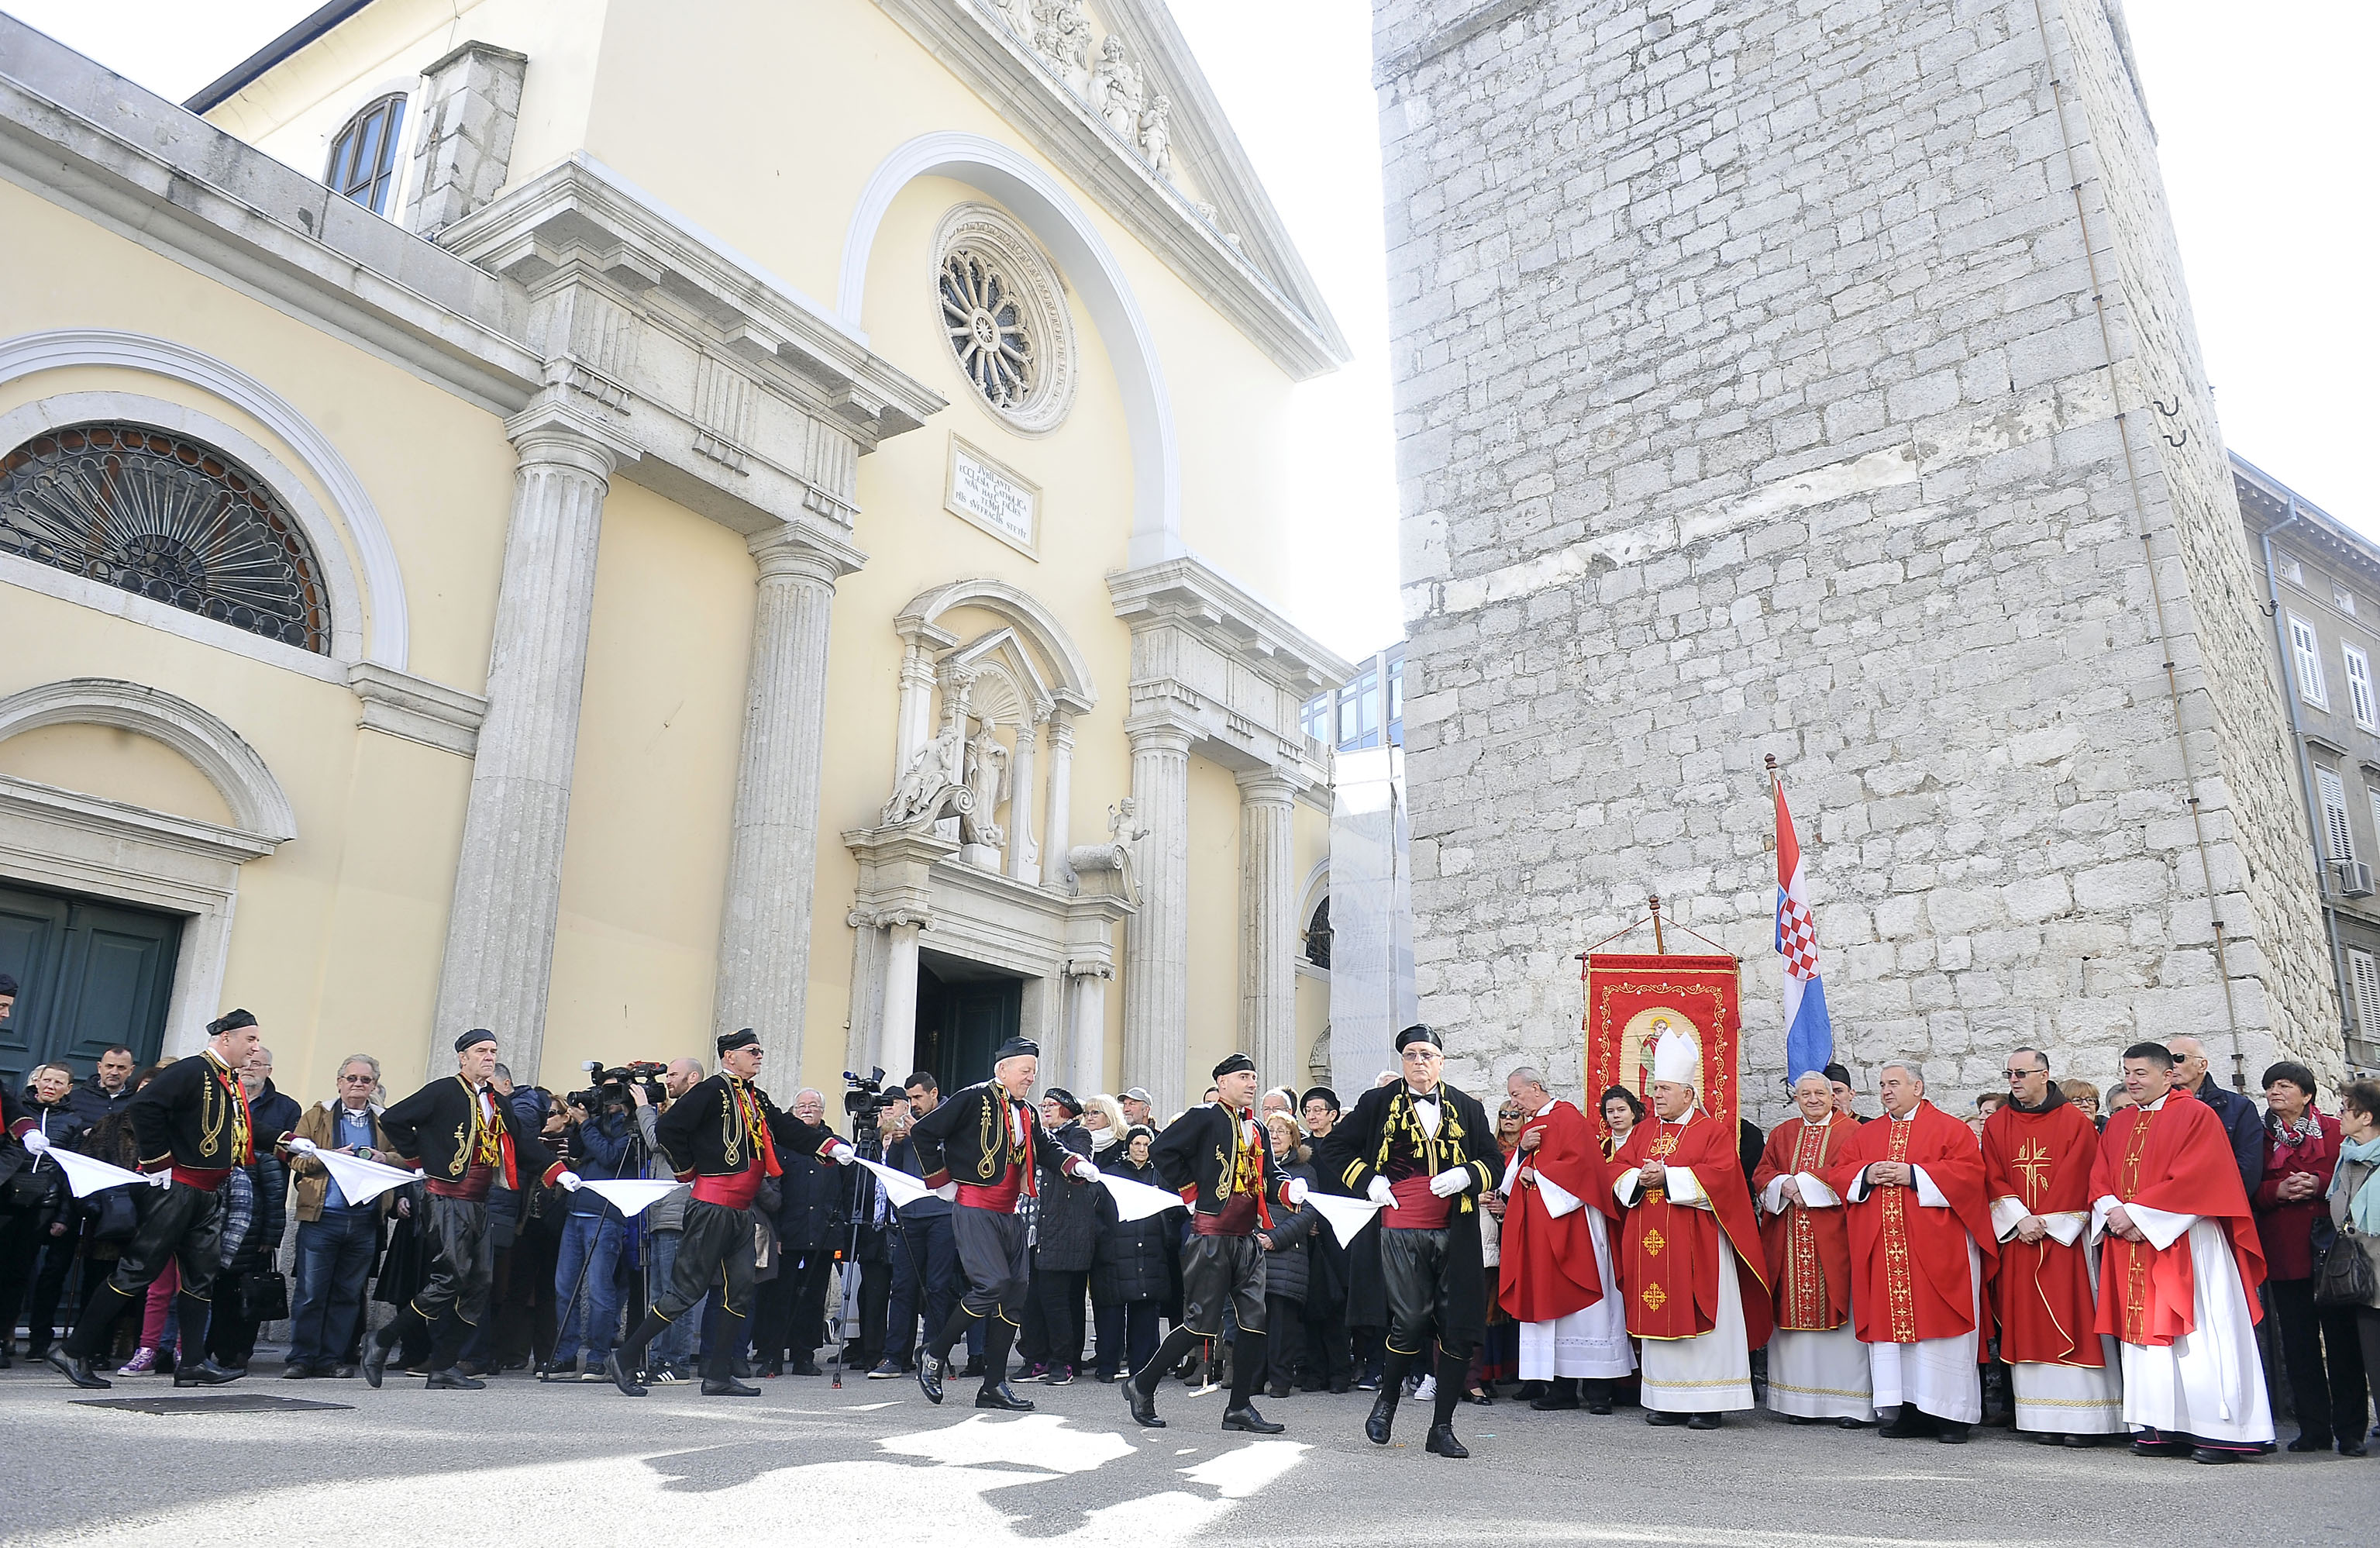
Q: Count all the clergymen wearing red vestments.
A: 6